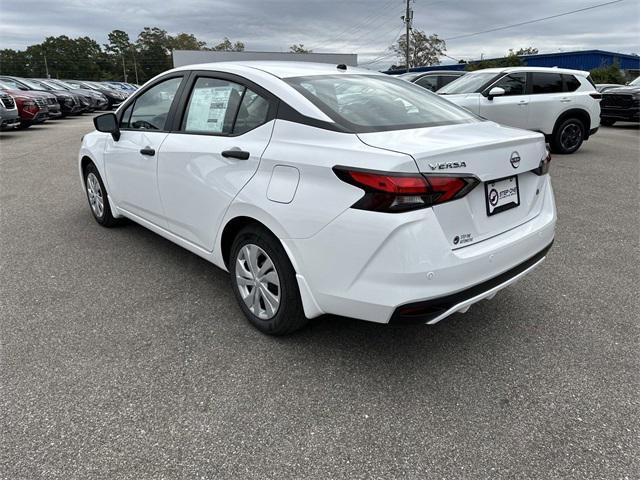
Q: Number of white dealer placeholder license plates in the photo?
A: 1